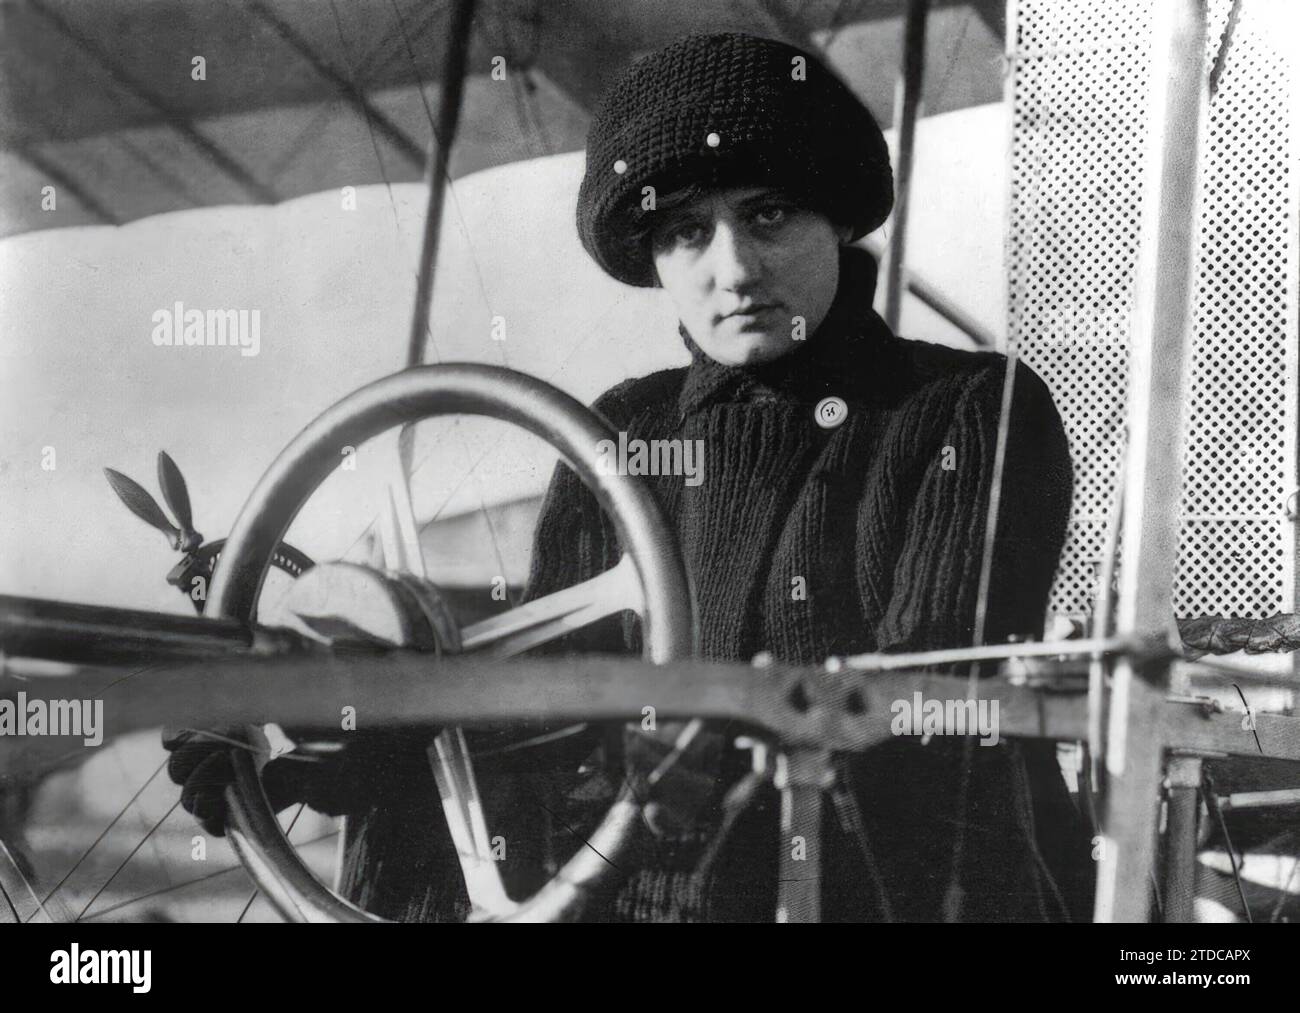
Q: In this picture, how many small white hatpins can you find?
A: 2